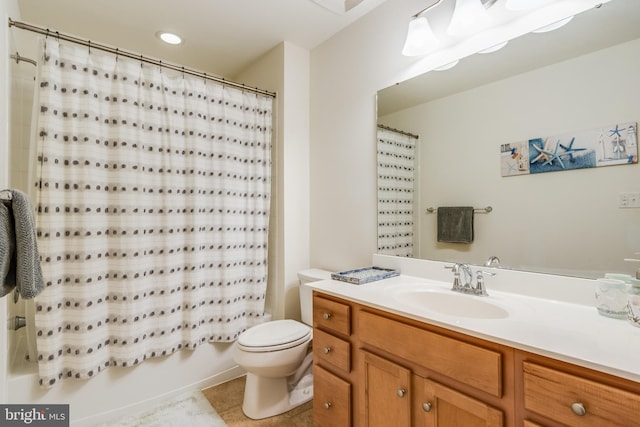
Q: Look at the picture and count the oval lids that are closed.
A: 1